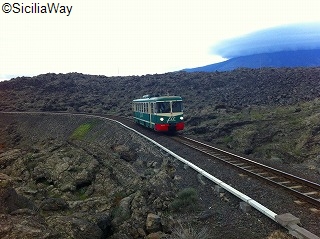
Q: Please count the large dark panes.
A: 2